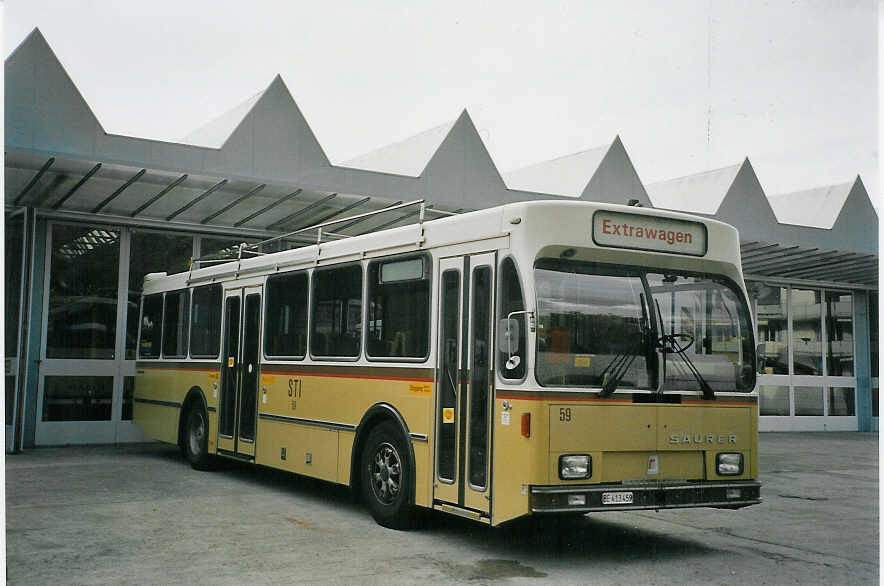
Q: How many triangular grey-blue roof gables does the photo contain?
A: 6